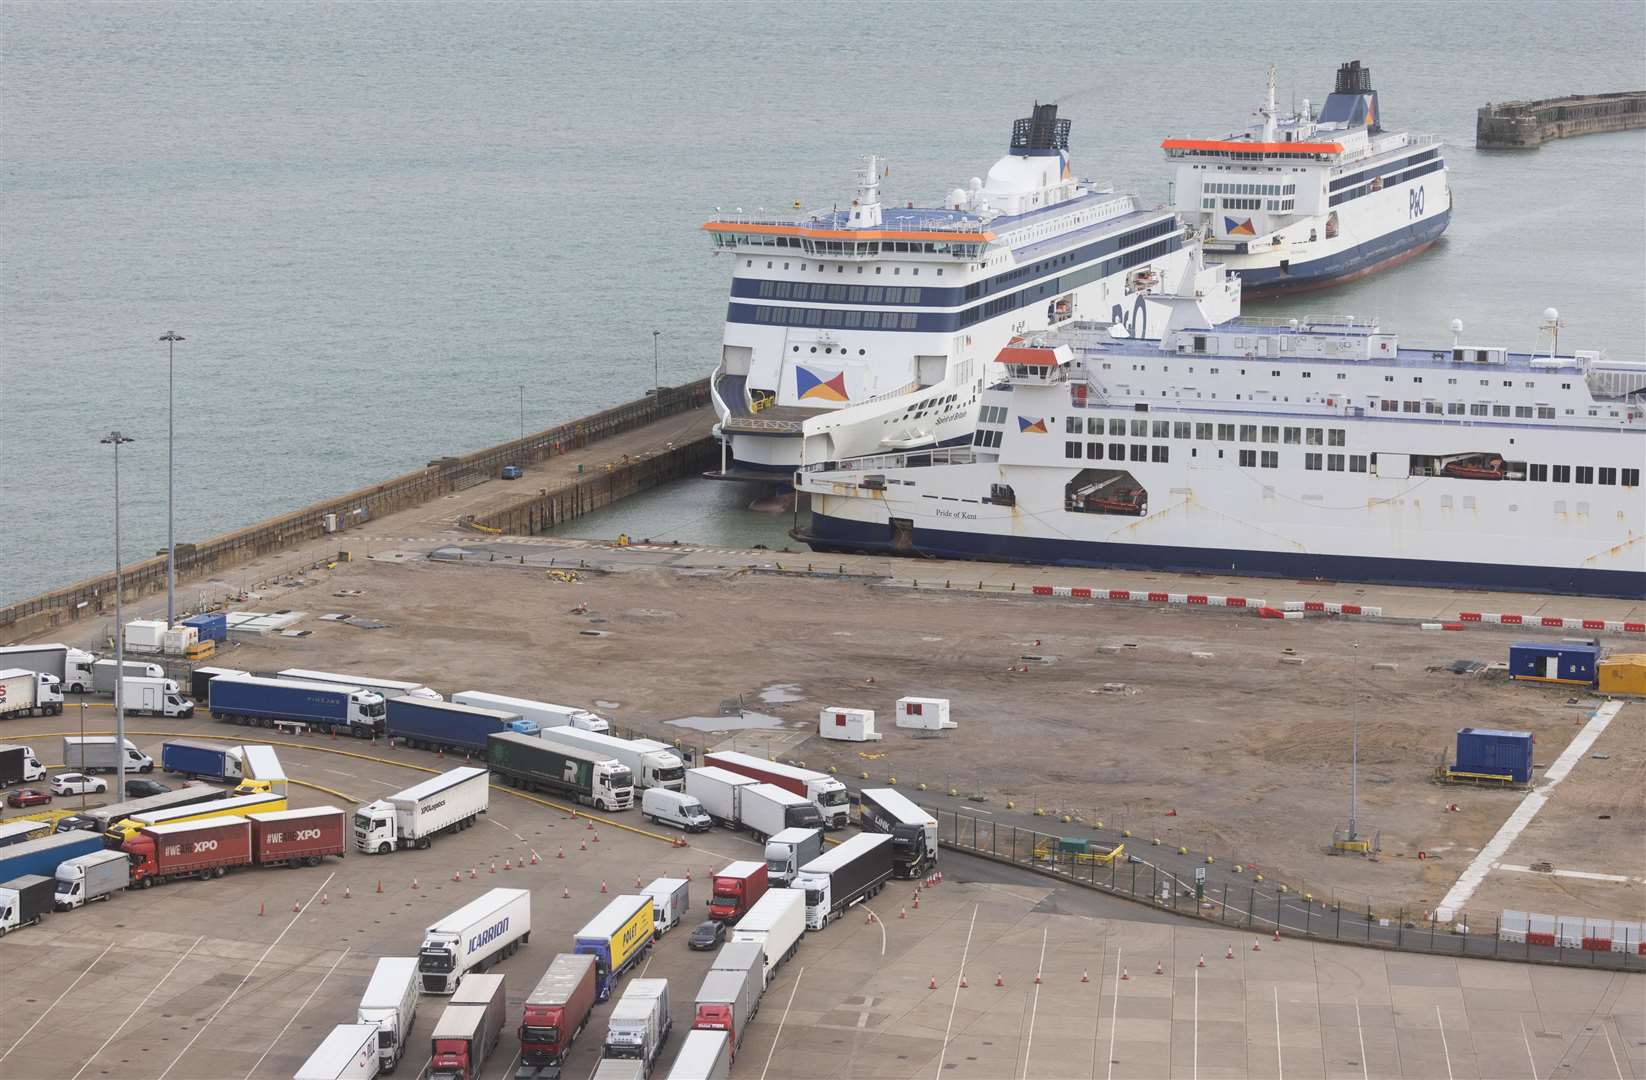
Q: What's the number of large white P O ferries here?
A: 3